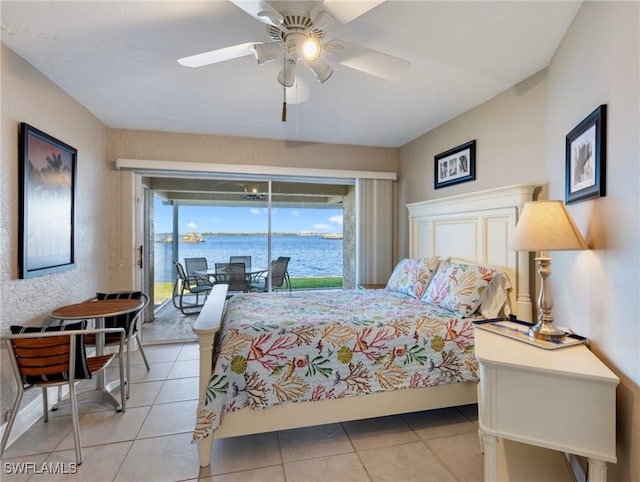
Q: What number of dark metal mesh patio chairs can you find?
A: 6